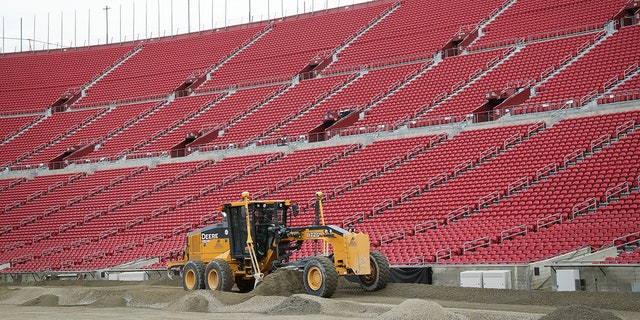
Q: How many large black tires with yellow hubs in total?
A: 4